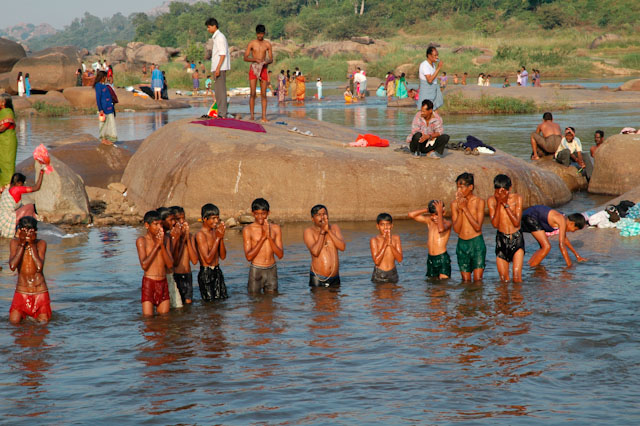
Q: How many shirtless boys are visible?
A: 12